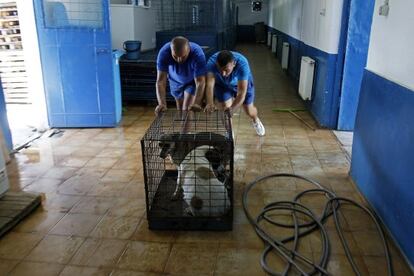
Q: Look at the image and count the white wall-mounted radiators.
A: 4